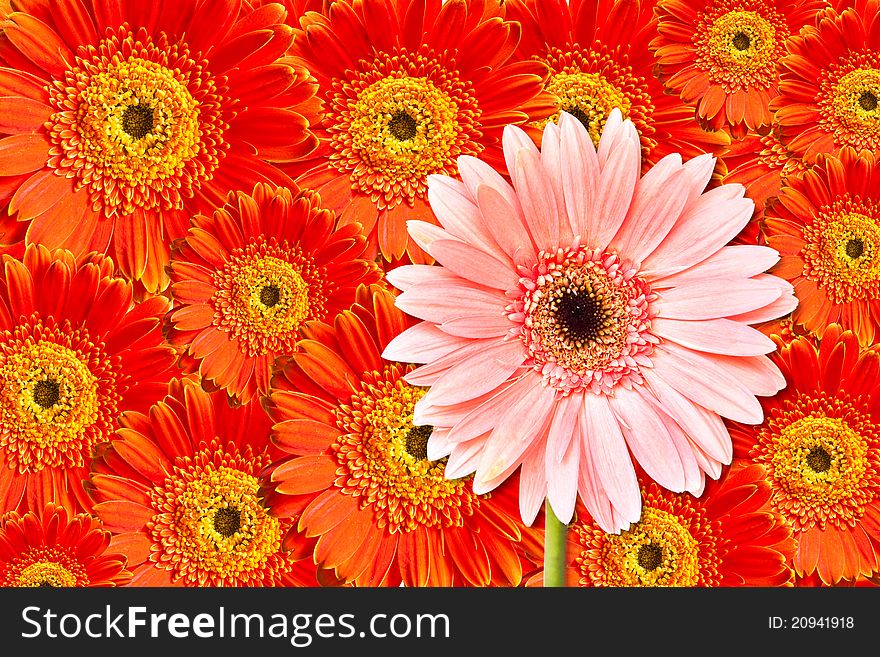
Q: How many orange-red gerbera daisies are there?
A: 13